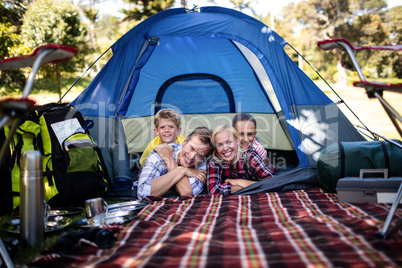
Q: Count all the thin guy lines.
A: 2